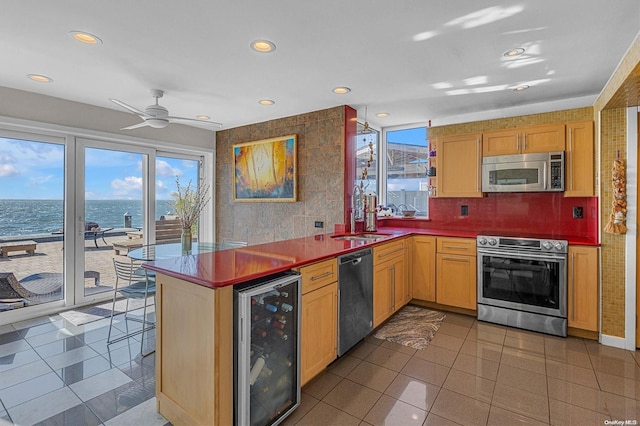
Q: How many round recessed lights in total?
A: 9